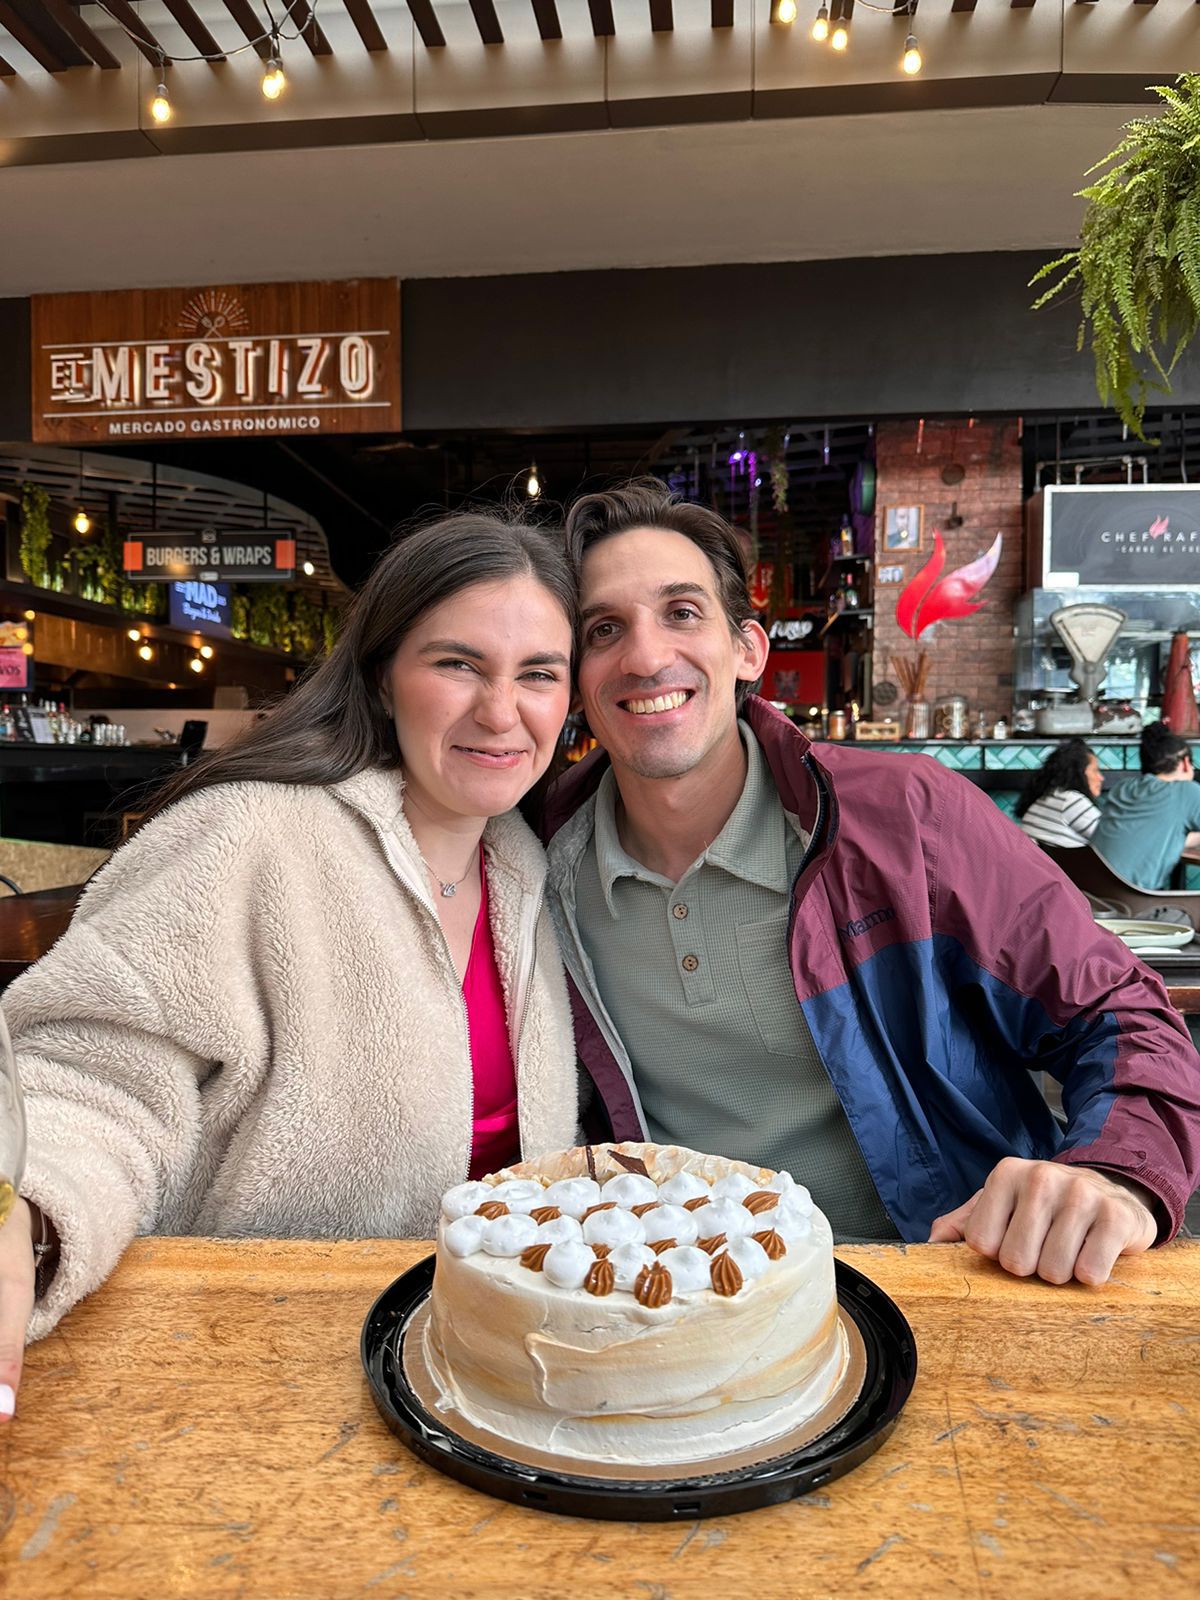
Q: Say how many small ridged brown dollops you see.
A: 14